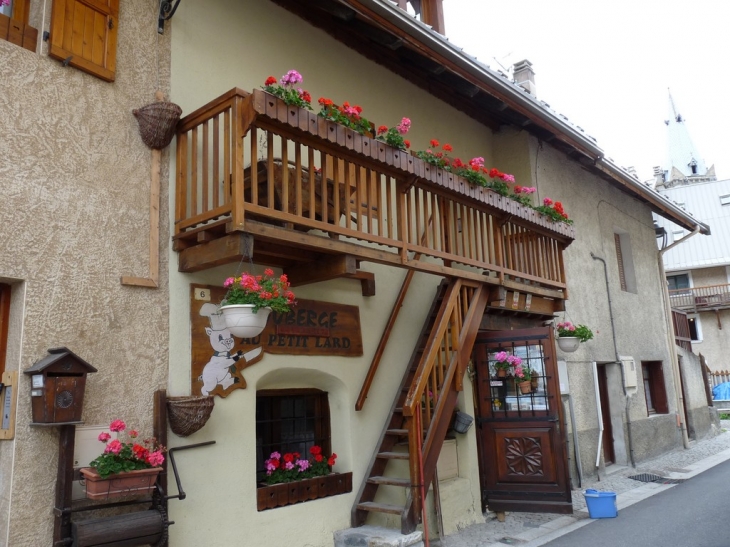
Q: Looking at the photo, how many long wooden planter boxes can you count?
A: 2